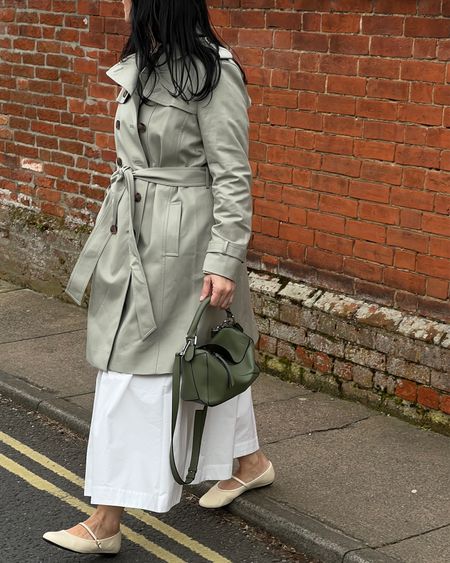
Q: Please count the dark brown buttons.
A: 5